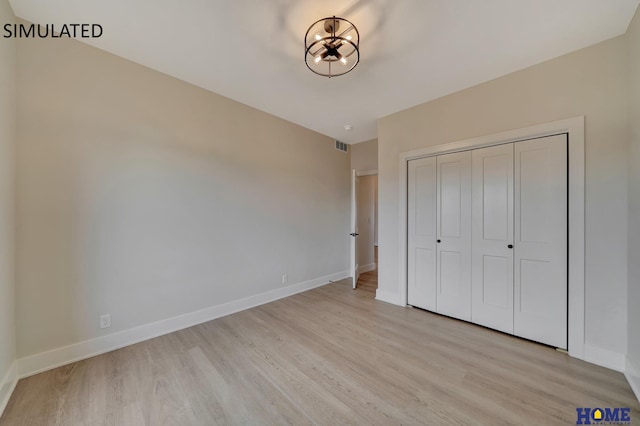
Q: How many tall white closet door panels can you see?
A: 4